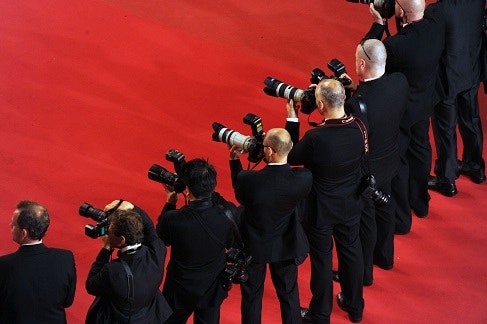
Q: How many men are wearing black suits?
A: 8